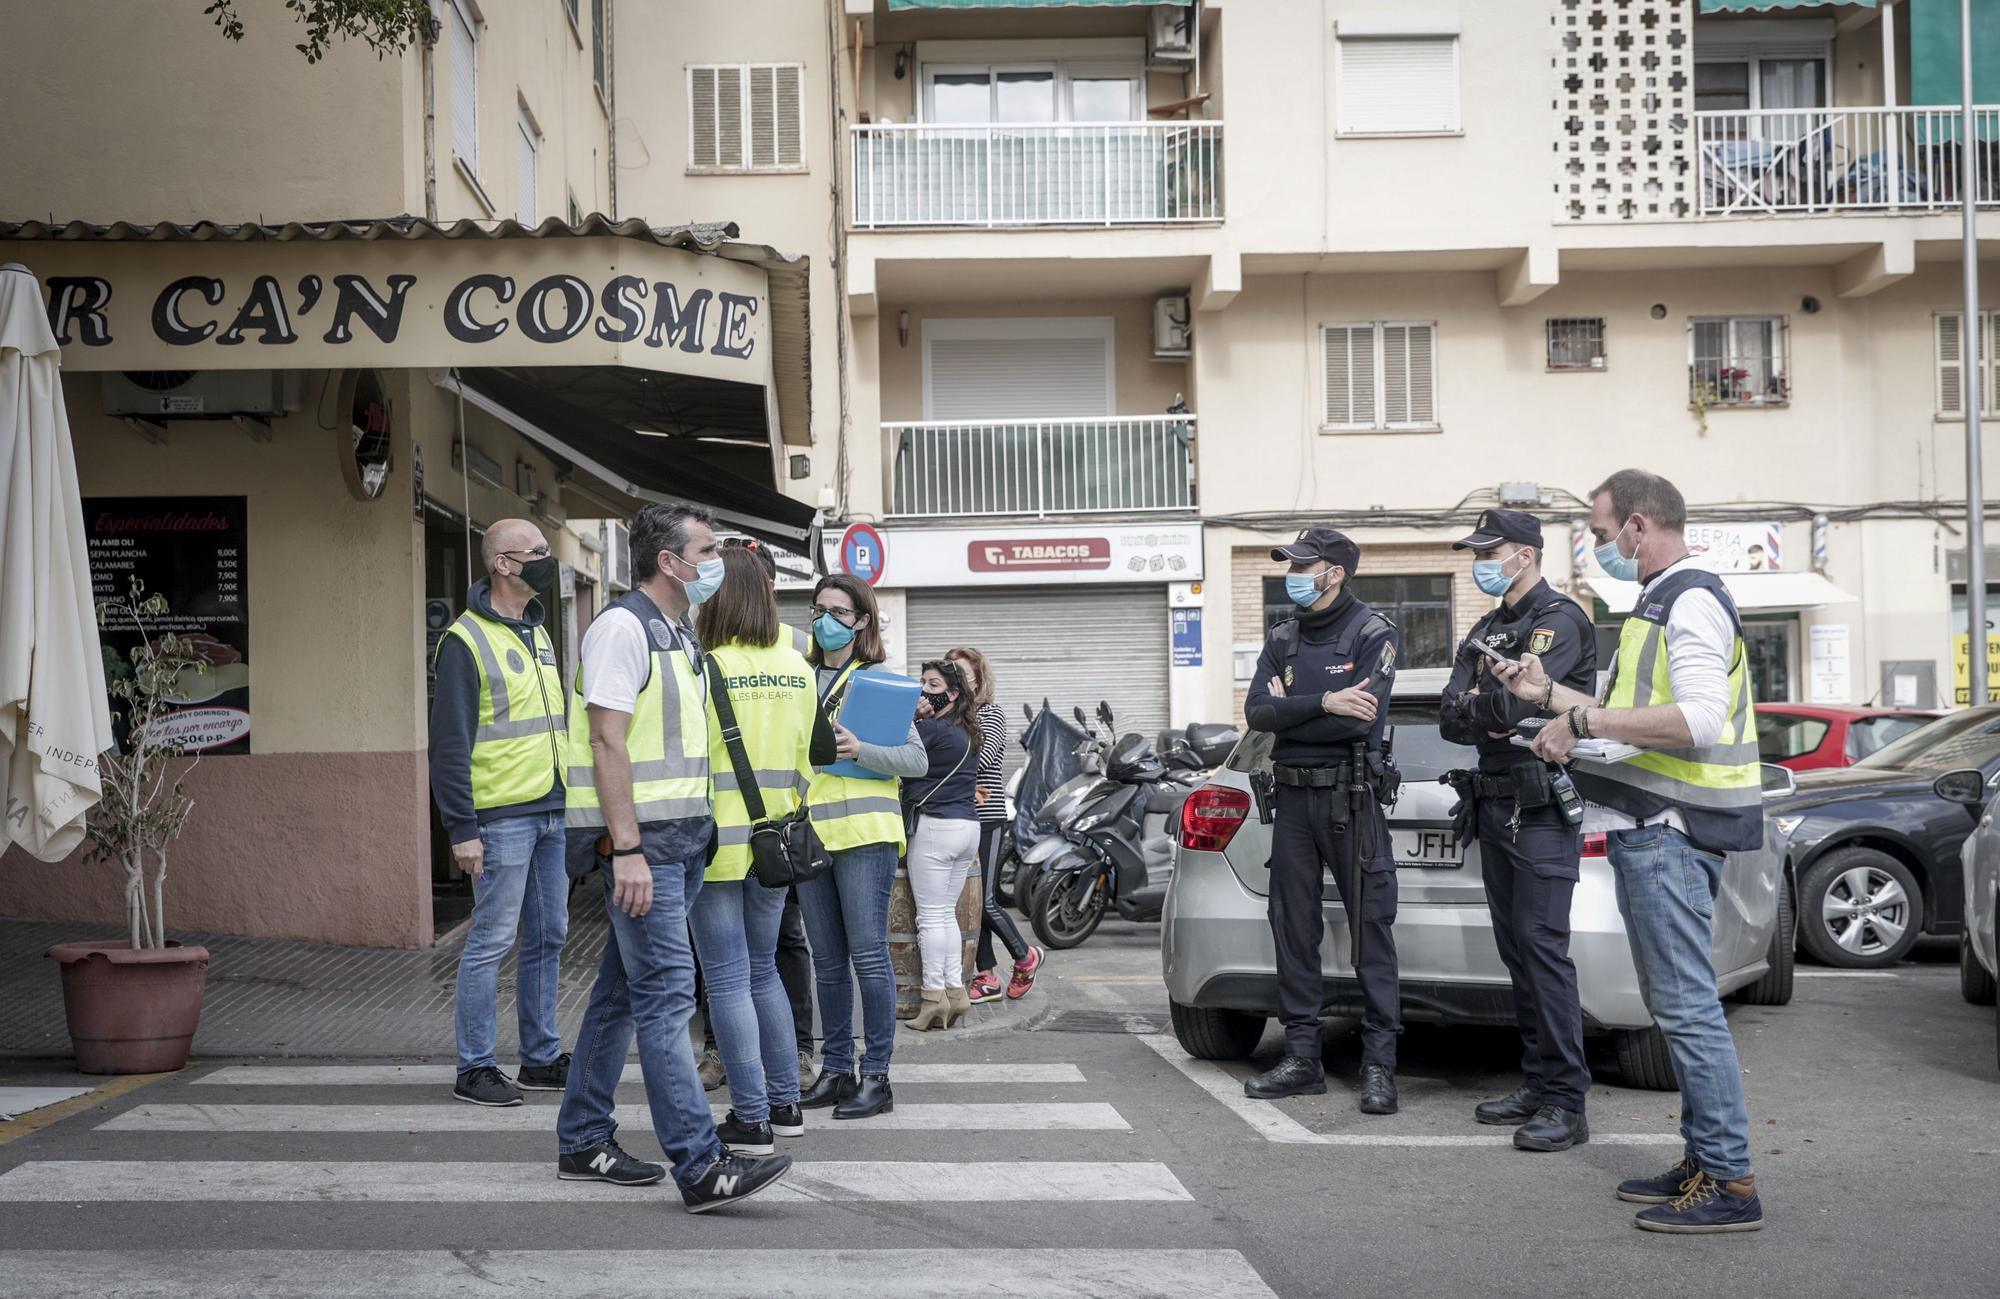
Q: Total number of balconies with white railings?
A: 3